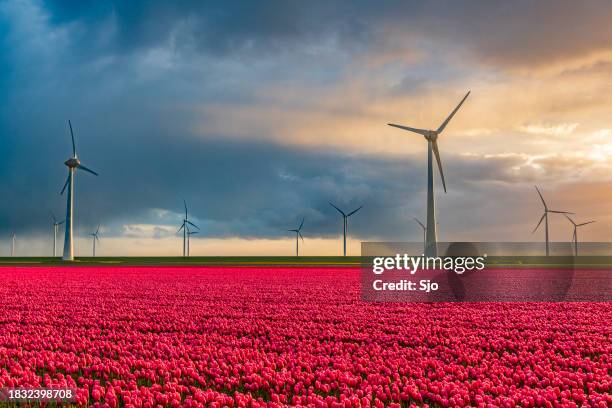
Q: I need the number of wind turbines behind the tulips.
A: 12